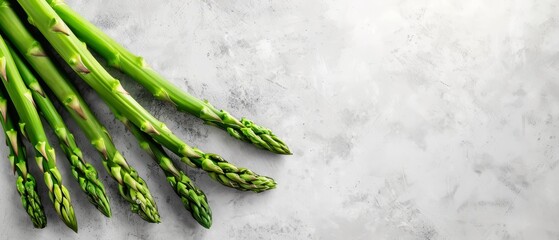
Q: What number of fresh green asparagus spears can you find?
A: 7